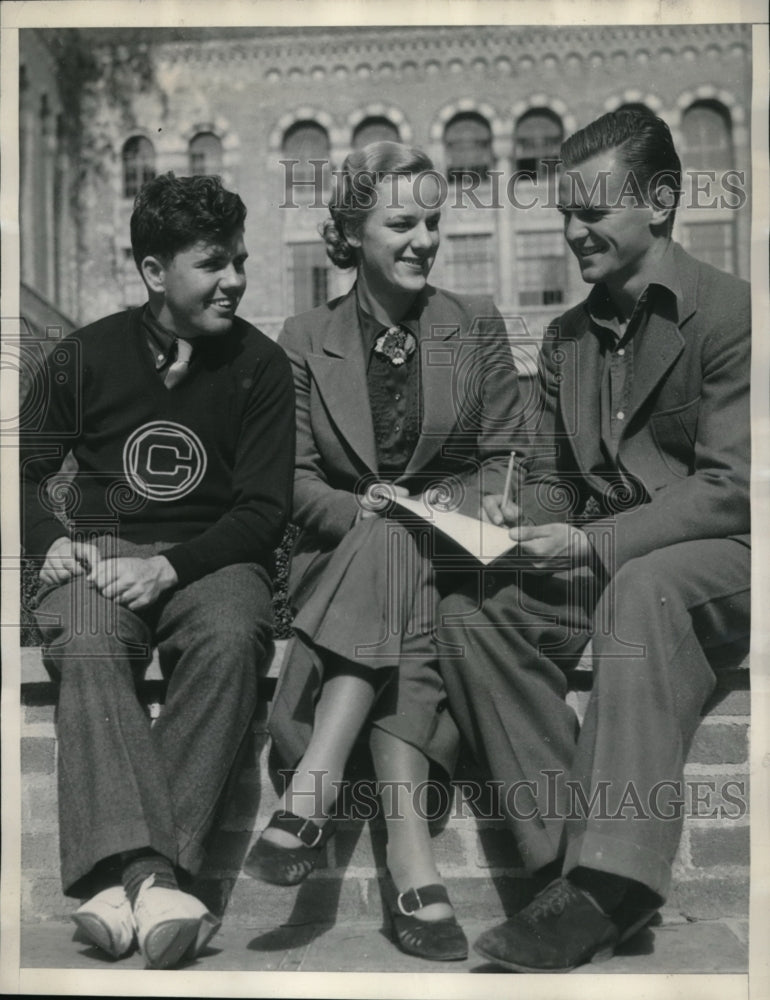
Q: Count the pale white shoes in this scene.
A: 2